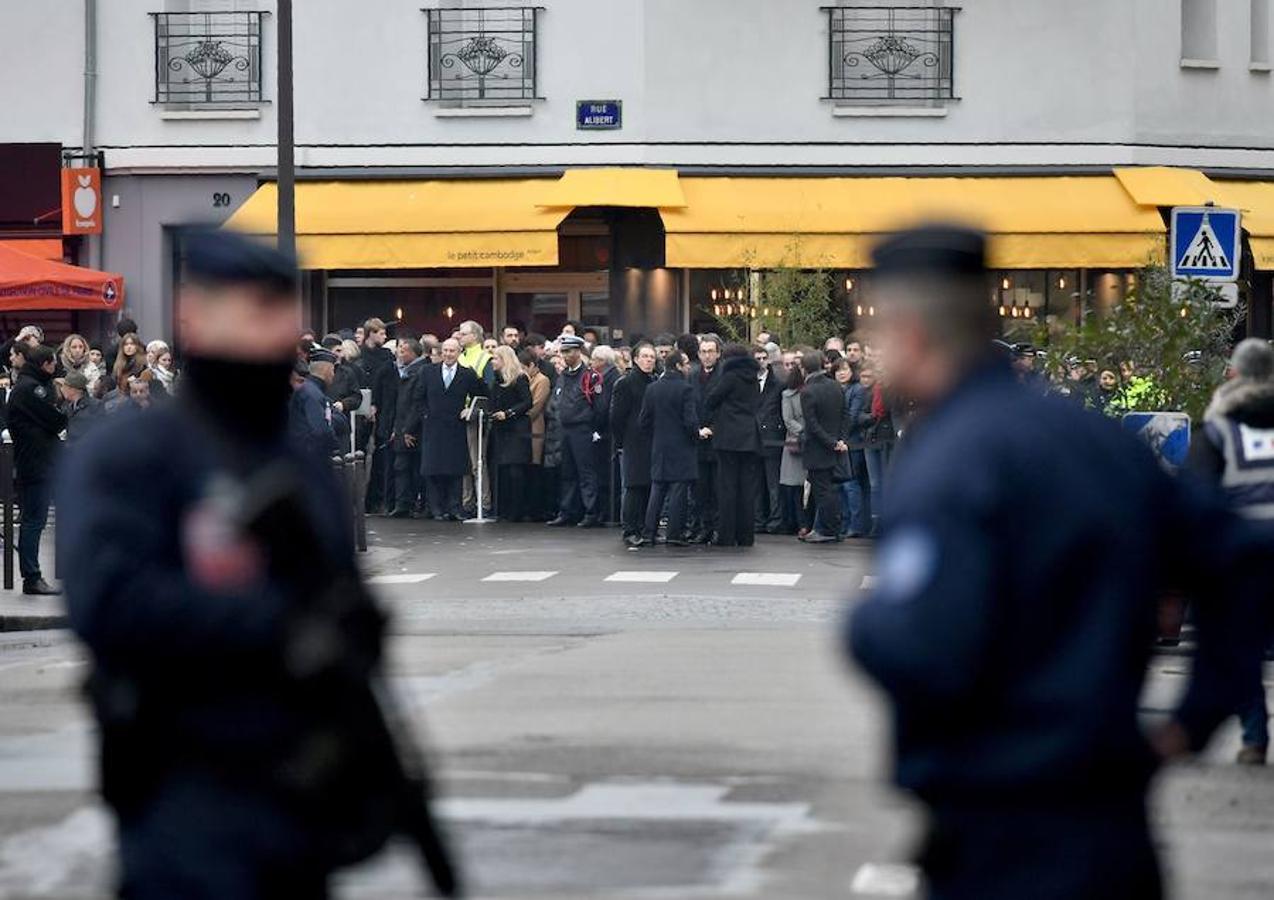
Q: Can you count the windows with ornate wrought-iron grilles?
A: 3